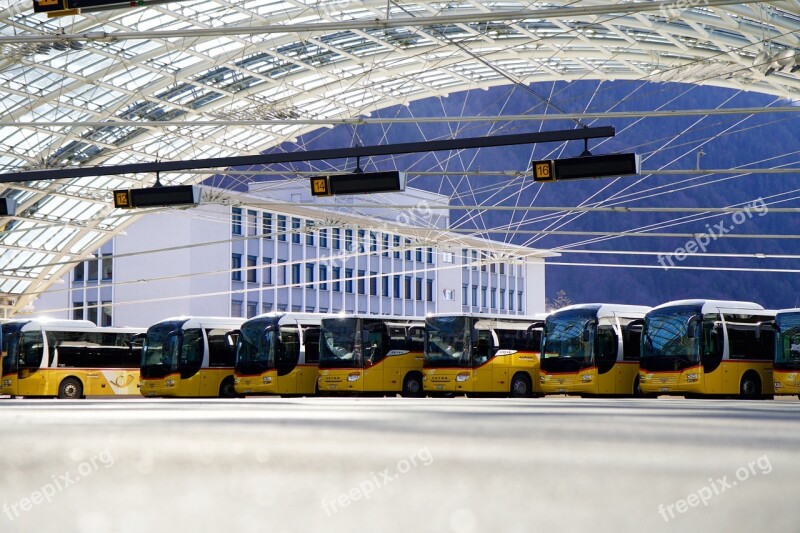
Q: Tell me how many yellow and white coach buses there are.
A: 8